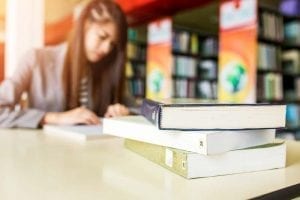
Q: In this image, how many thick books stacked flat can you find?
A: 3